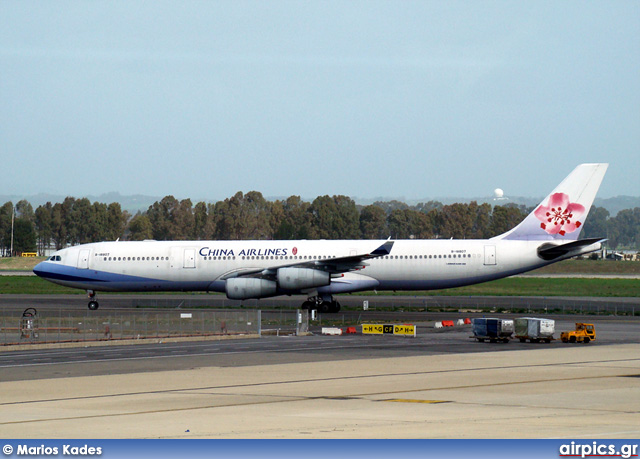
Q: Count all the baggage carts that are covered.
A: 2